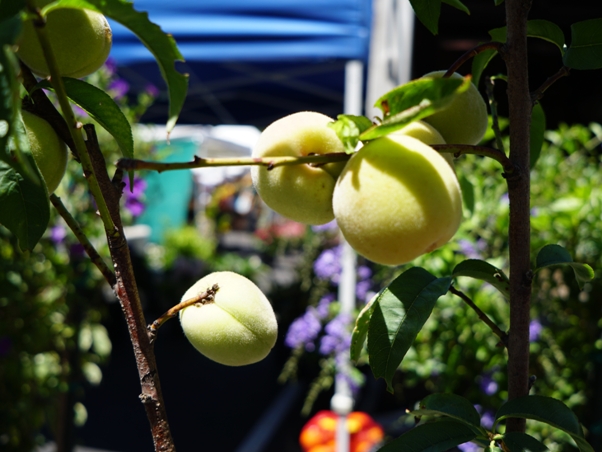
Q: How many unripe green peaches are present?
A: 7